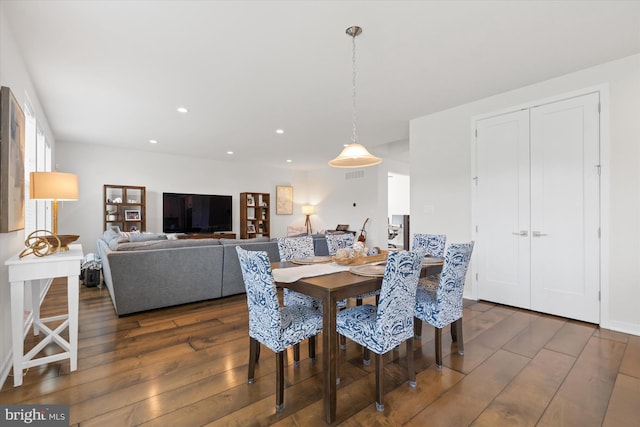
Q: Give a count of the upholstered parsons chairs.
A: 6